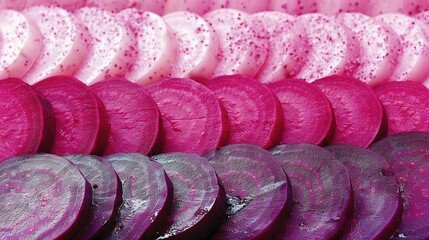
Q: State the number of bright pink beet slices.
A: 8